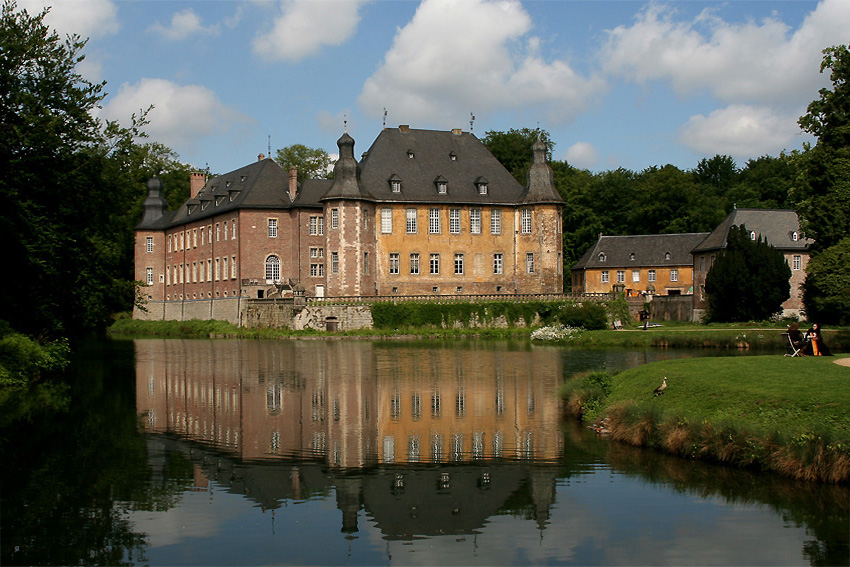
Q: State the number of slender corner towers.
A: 3